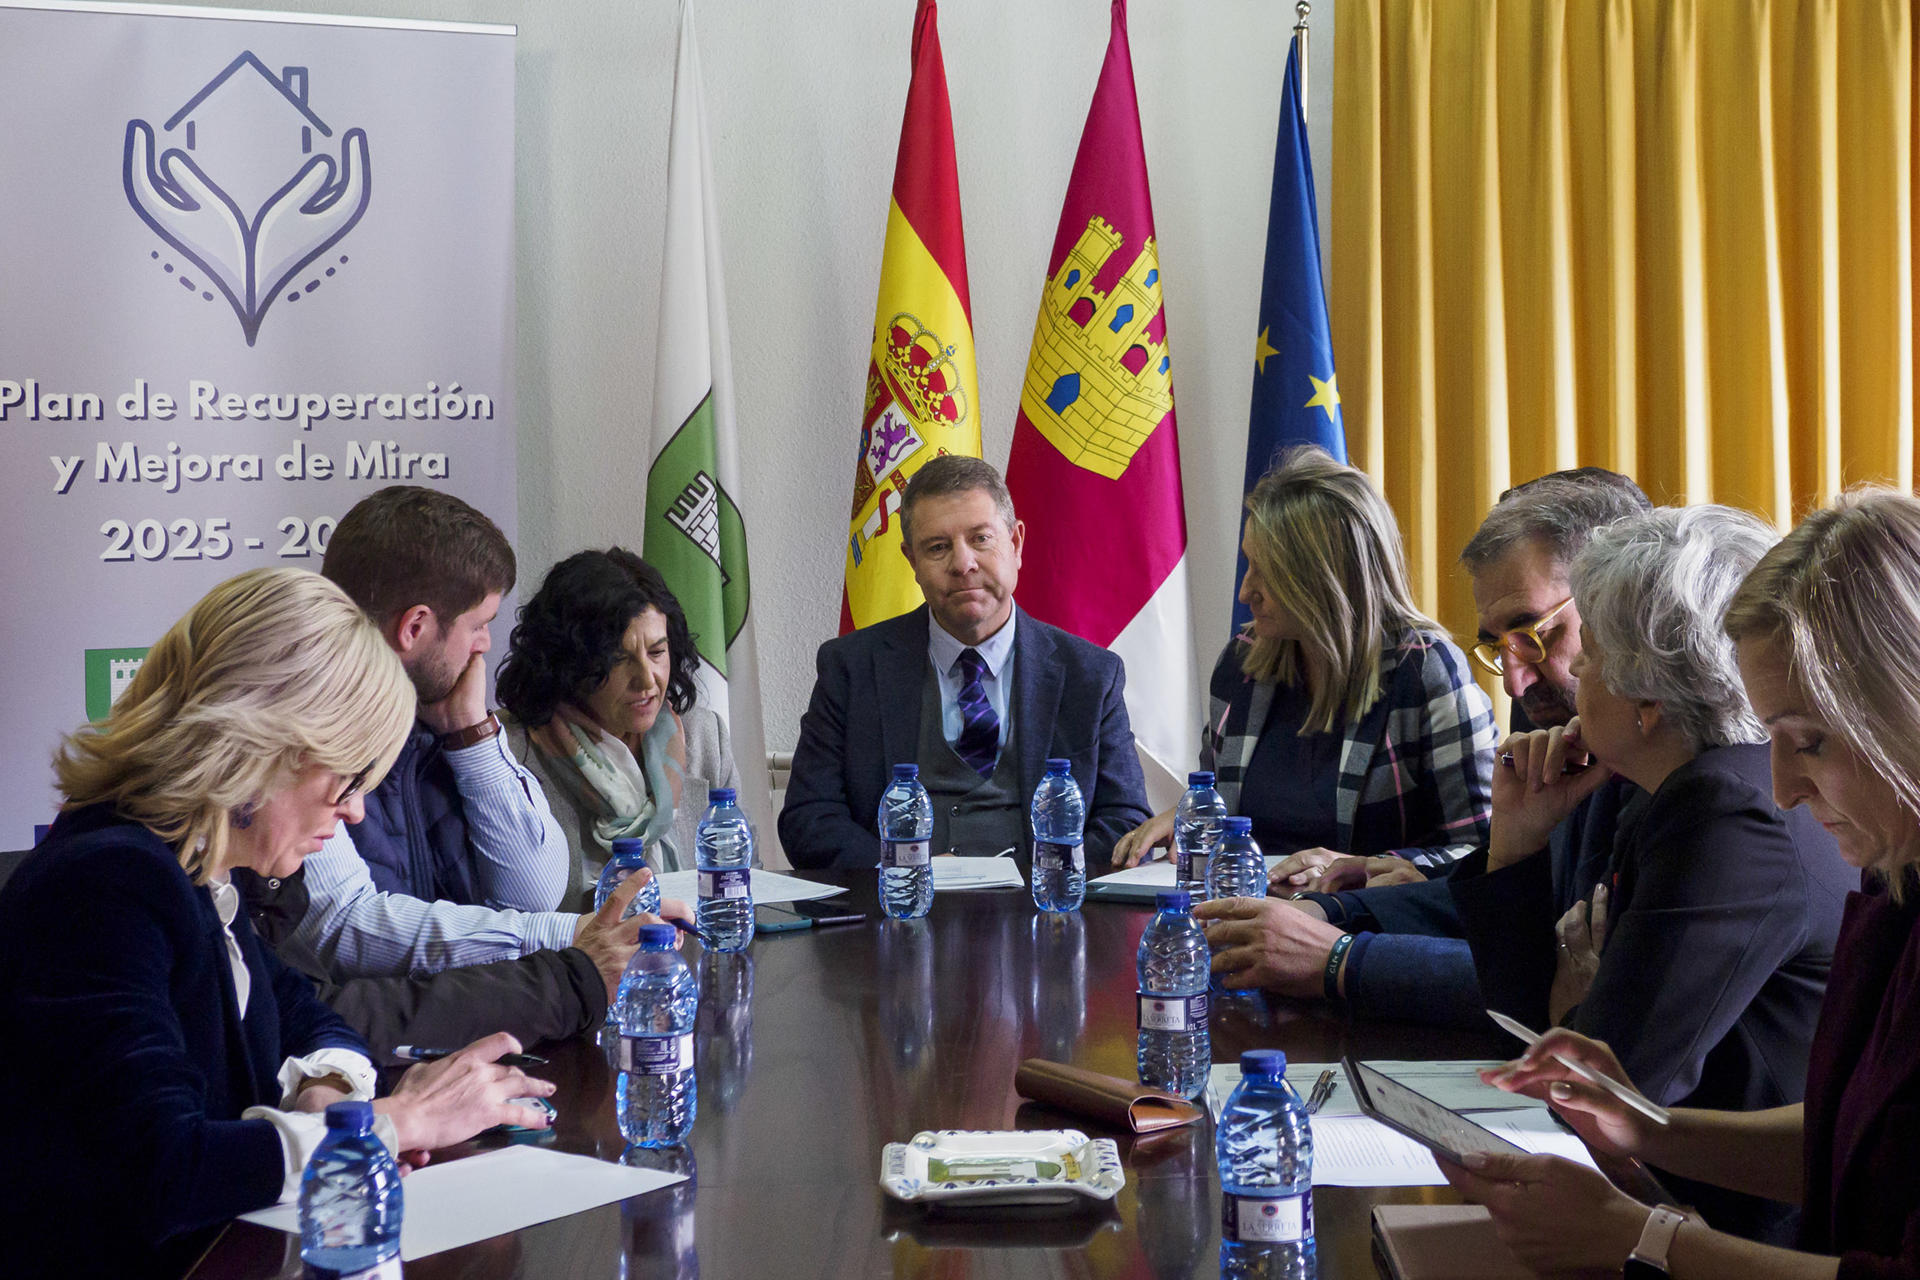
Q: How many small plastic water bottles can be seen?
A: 10